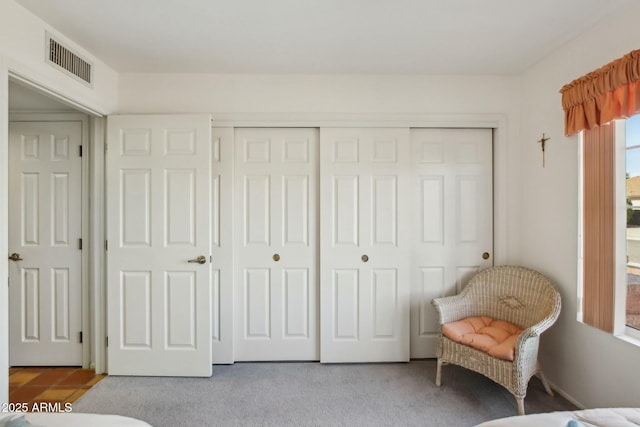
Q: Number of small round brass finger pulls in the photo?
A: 3